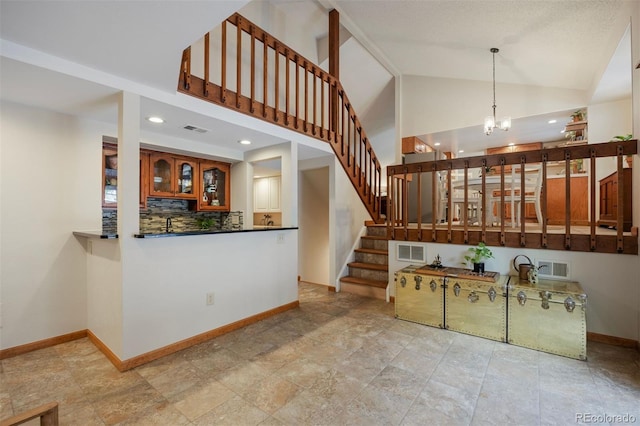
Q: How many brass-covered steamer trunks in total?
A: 3